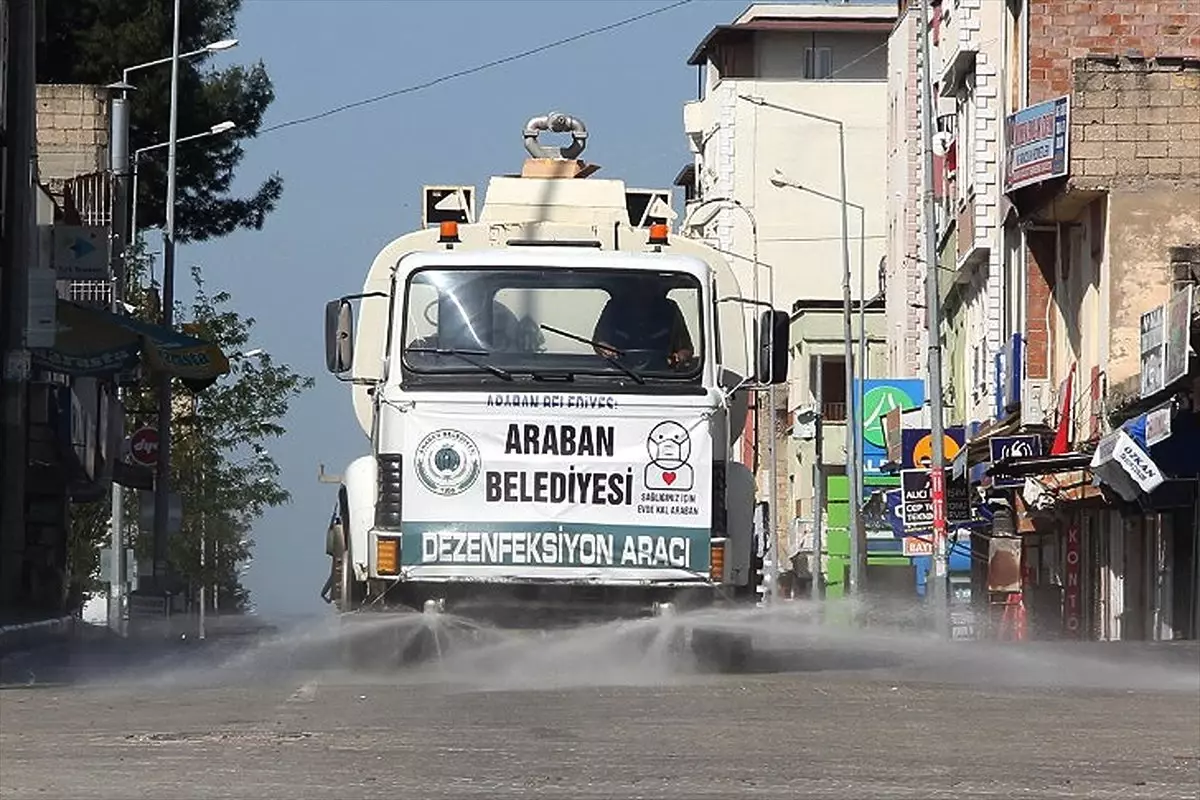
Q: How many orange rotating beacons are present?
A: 2